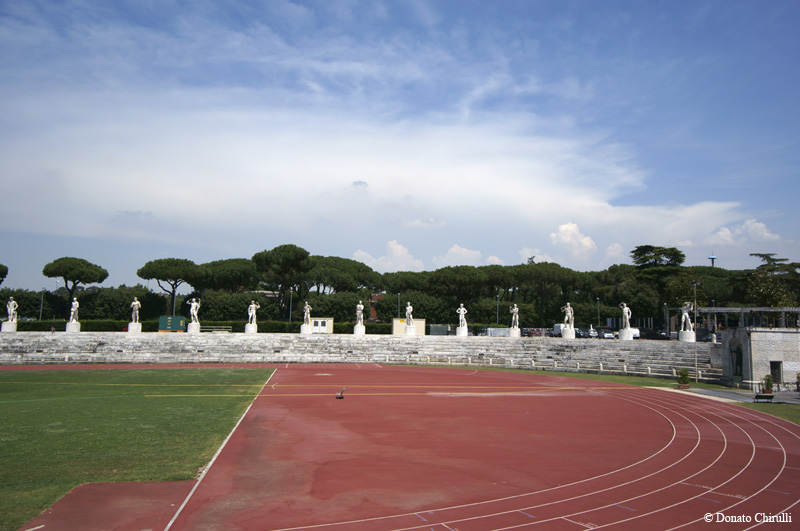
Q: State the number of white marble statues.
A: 13